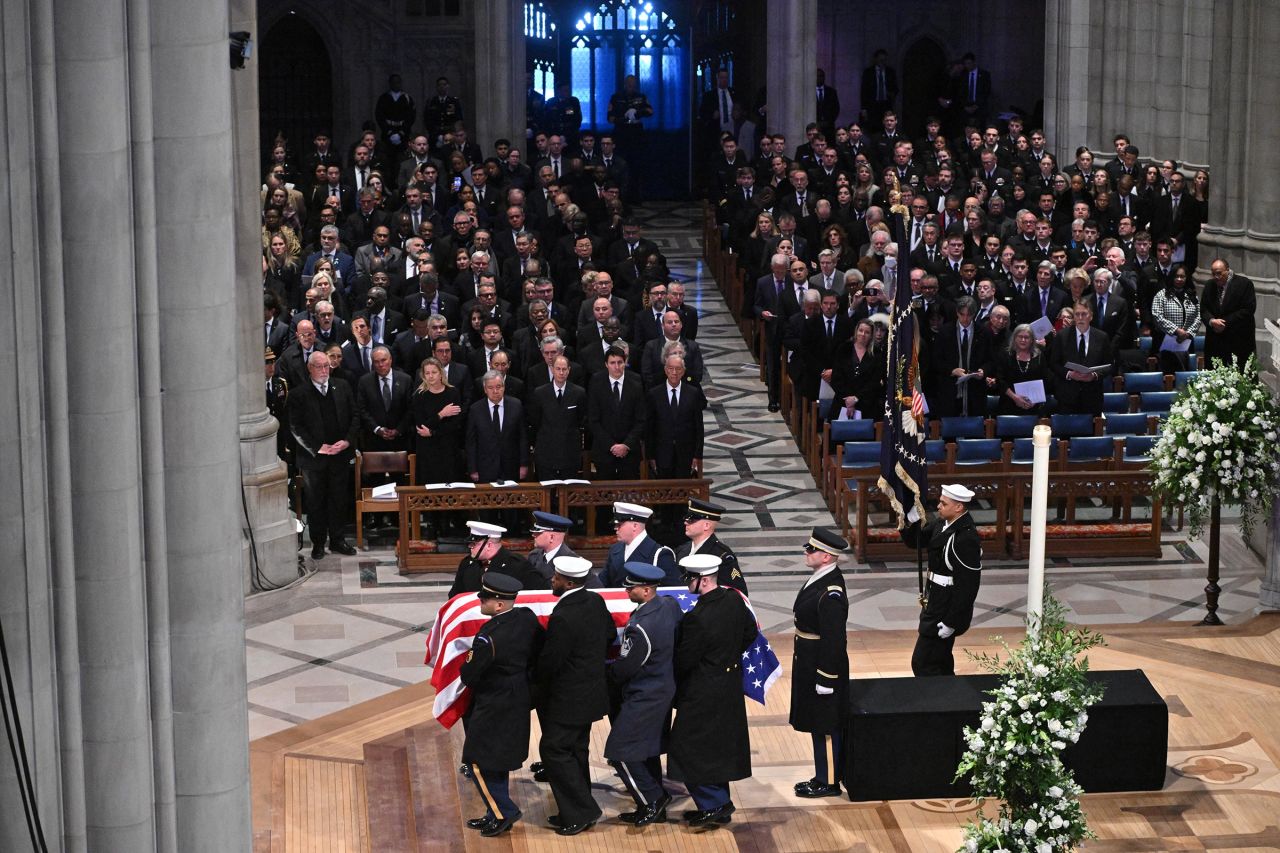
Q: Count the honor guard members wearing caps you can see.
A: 10